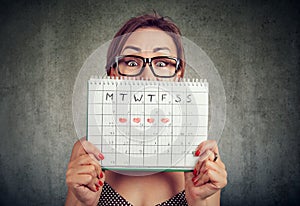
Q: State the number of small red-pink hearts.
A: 4